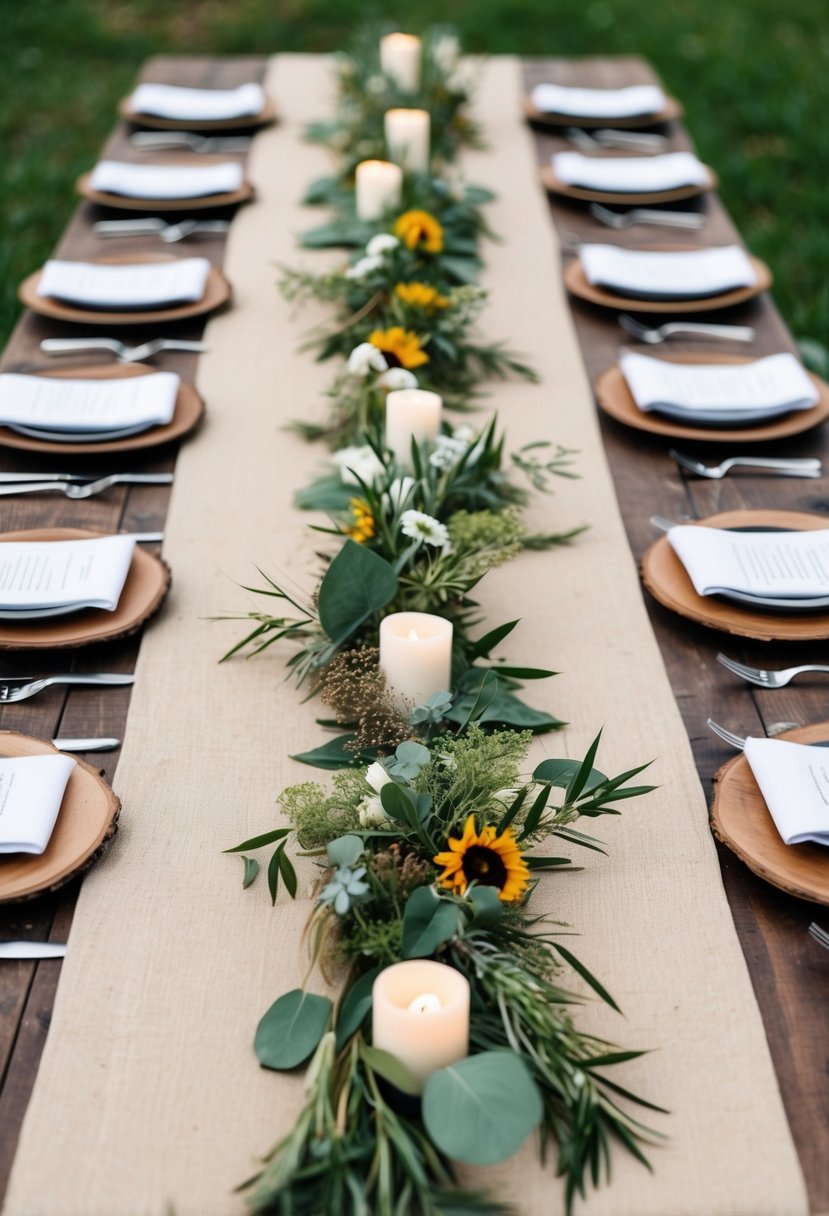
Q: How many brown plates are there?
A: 12